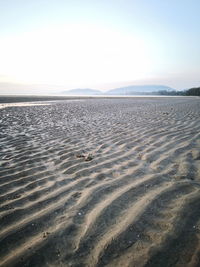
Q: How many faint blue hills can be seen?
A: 2